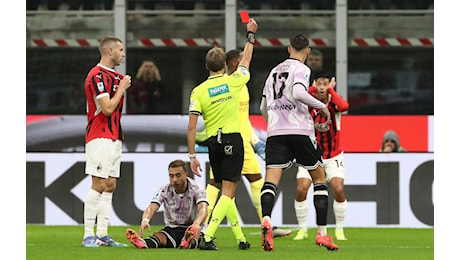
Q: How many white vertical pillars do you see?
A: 3